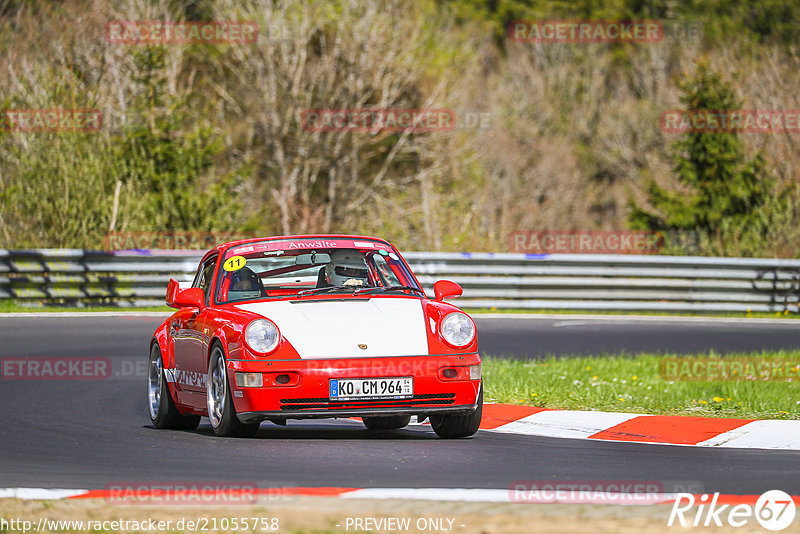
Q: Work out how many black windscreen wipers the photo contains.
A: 2